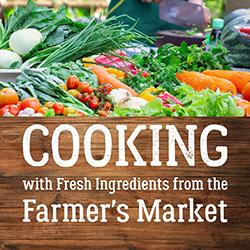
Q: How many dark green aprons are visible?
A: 1